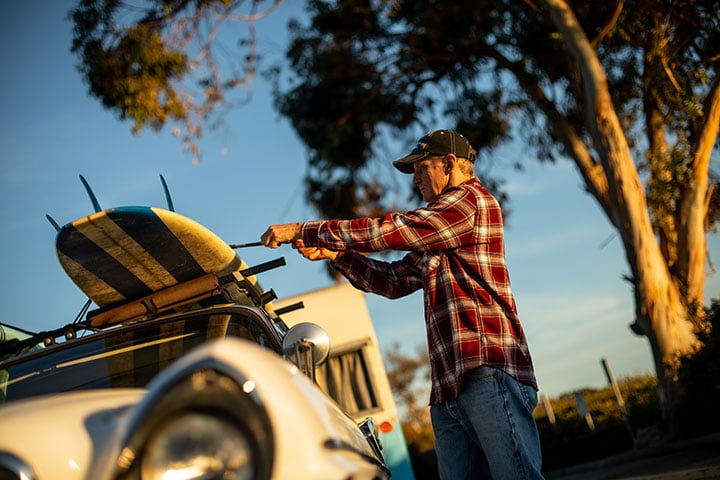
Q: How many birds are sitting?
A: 0